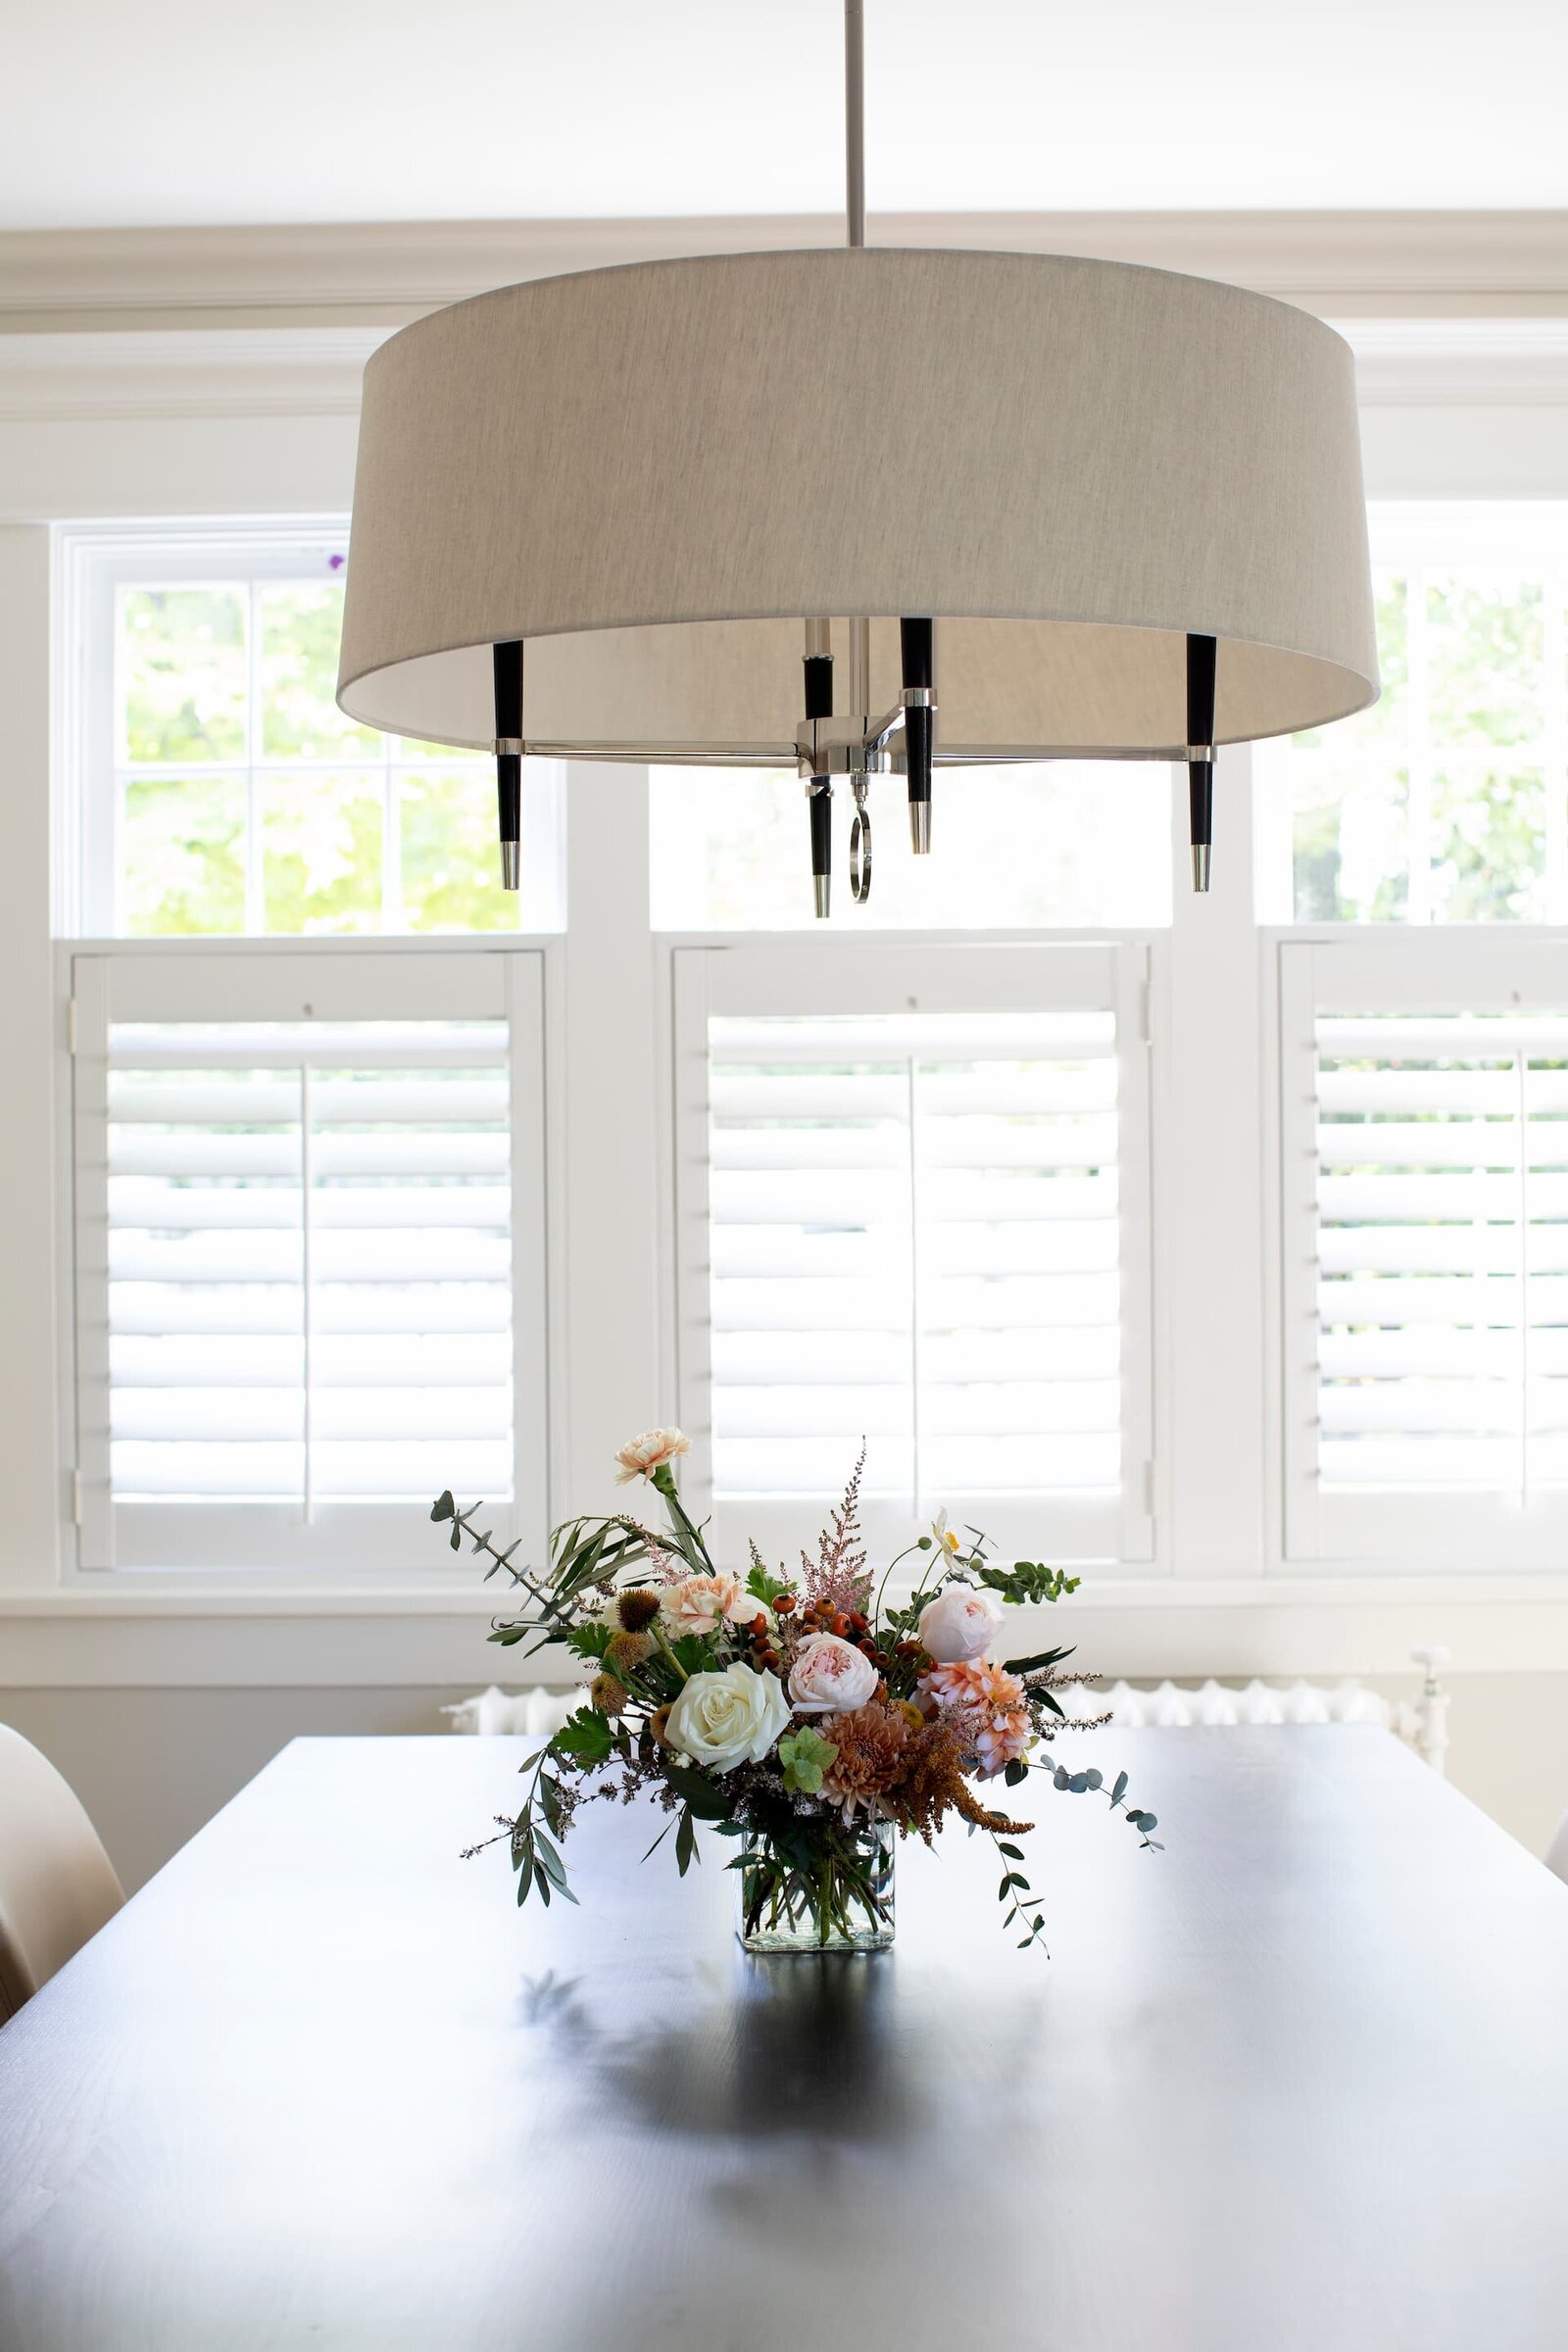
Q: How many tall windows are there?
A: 3